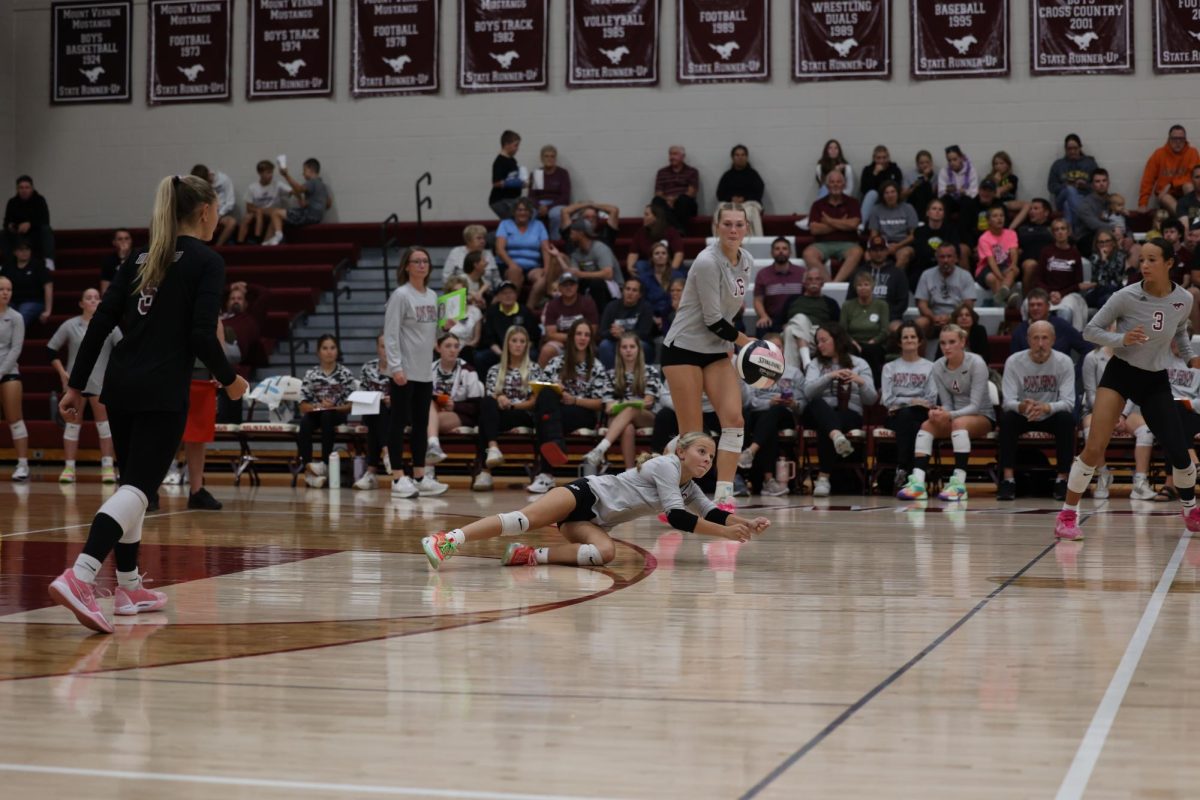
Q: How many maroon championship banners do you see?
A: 11